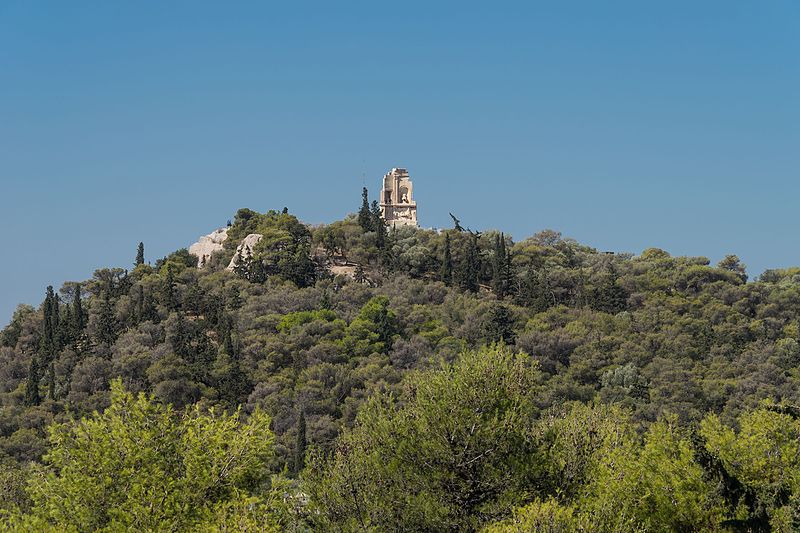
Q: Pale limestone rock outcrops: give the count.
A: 2